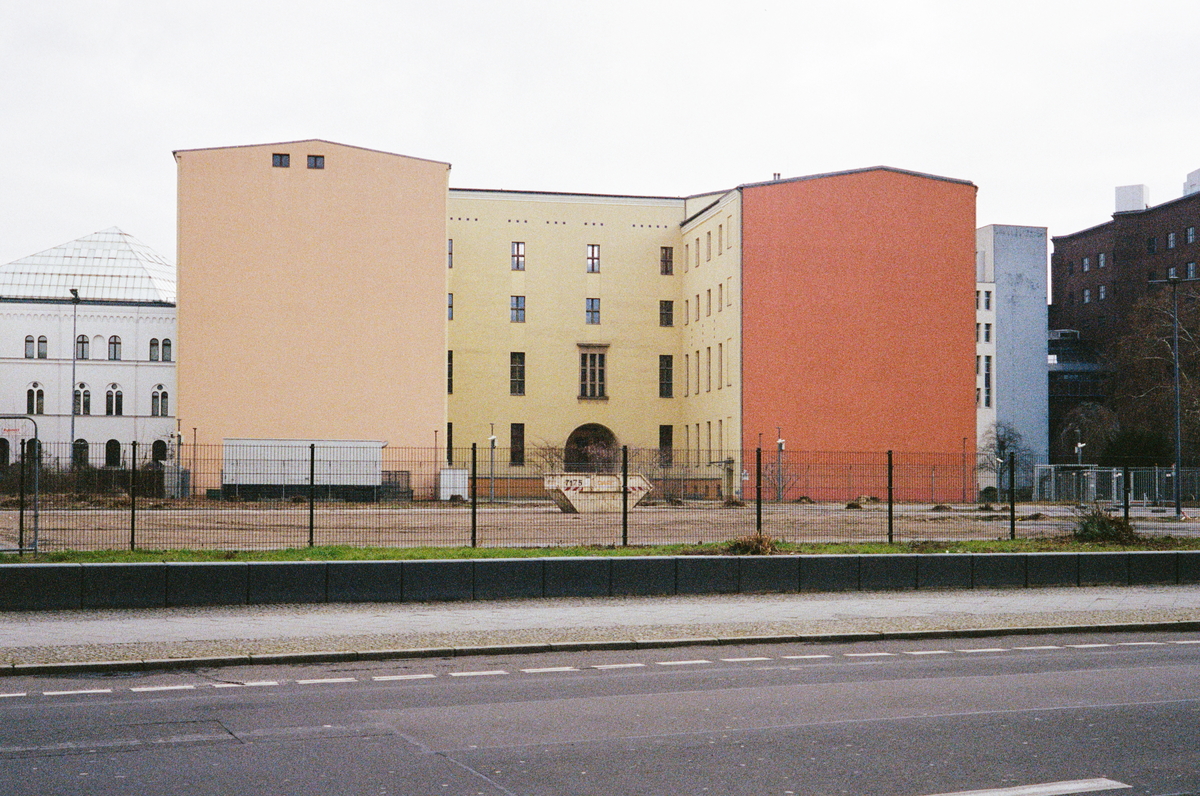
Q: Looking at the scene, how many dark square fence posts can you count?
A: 9